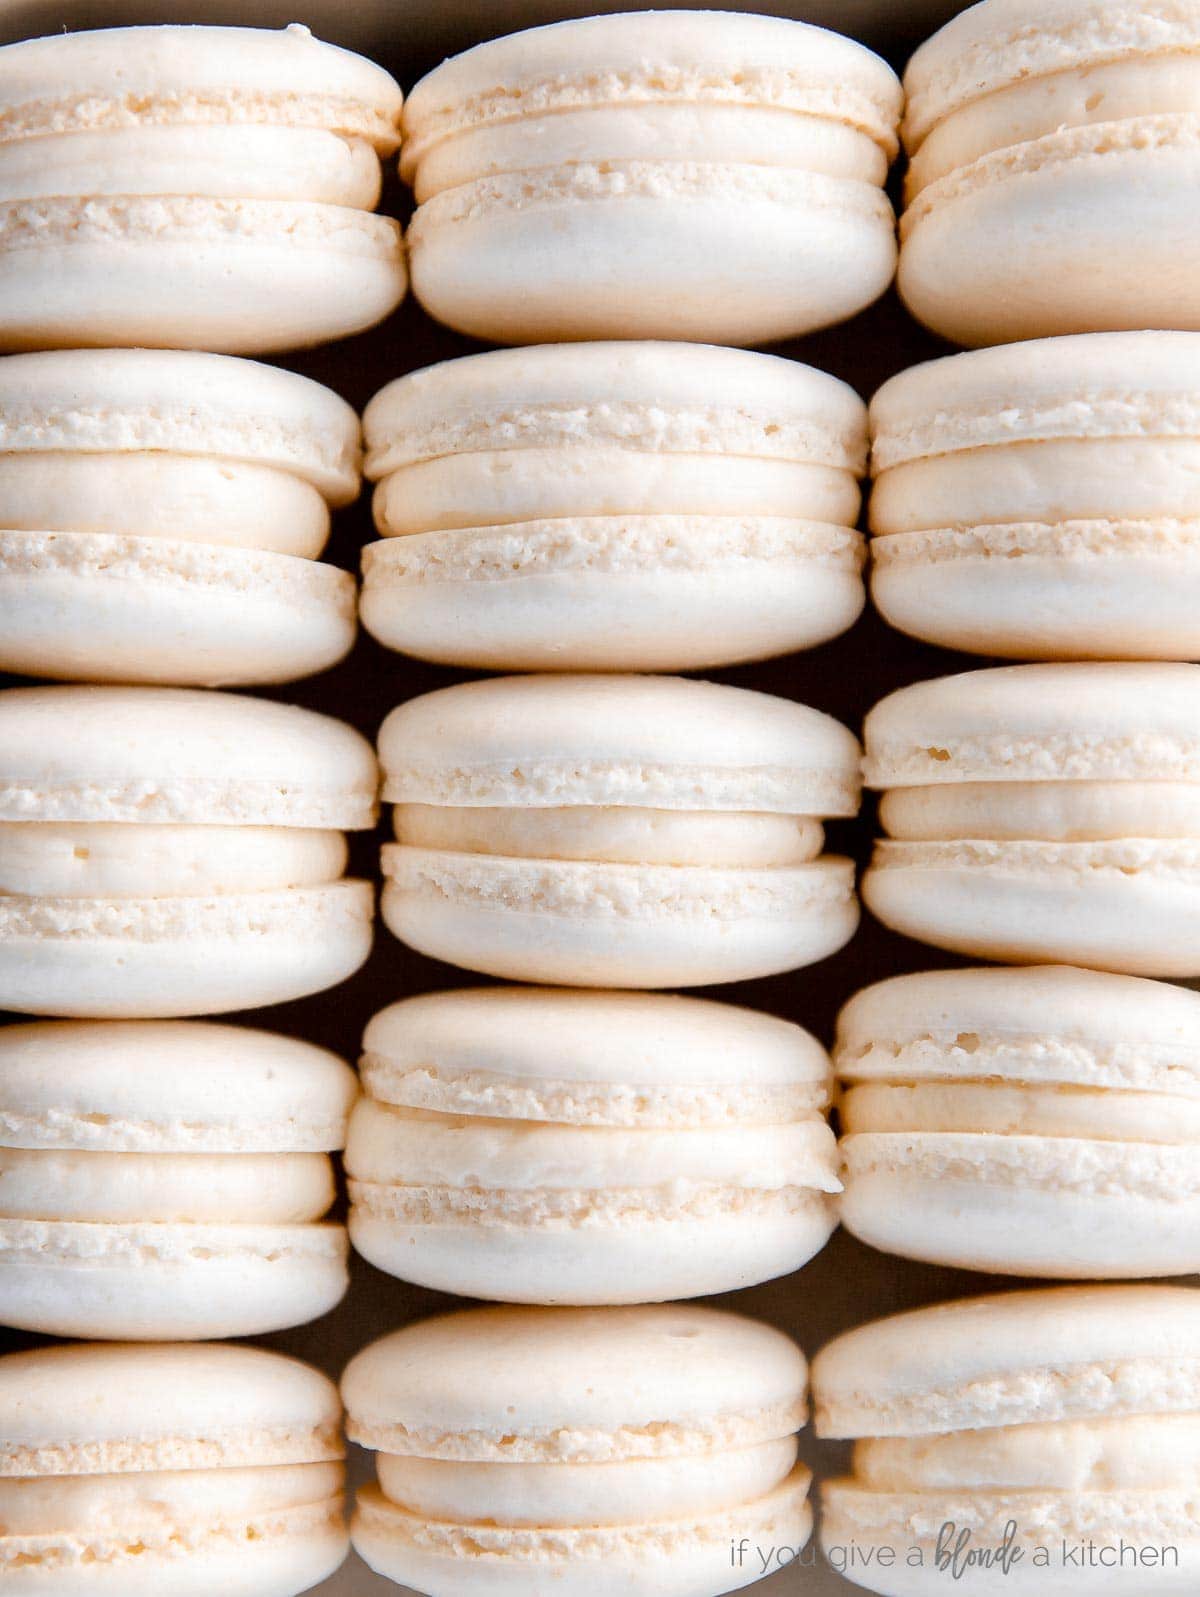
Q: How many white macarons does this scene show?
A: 15